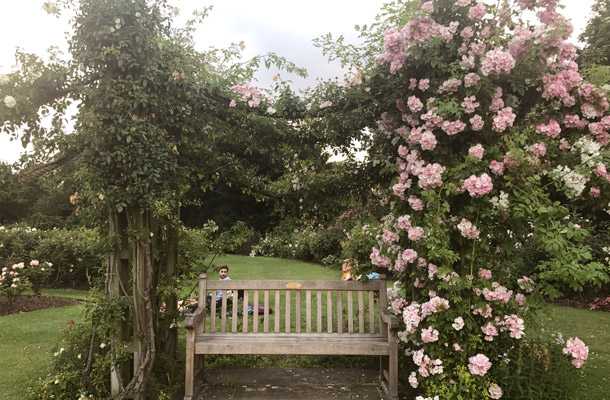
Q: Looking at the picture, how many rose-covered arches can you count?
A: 1